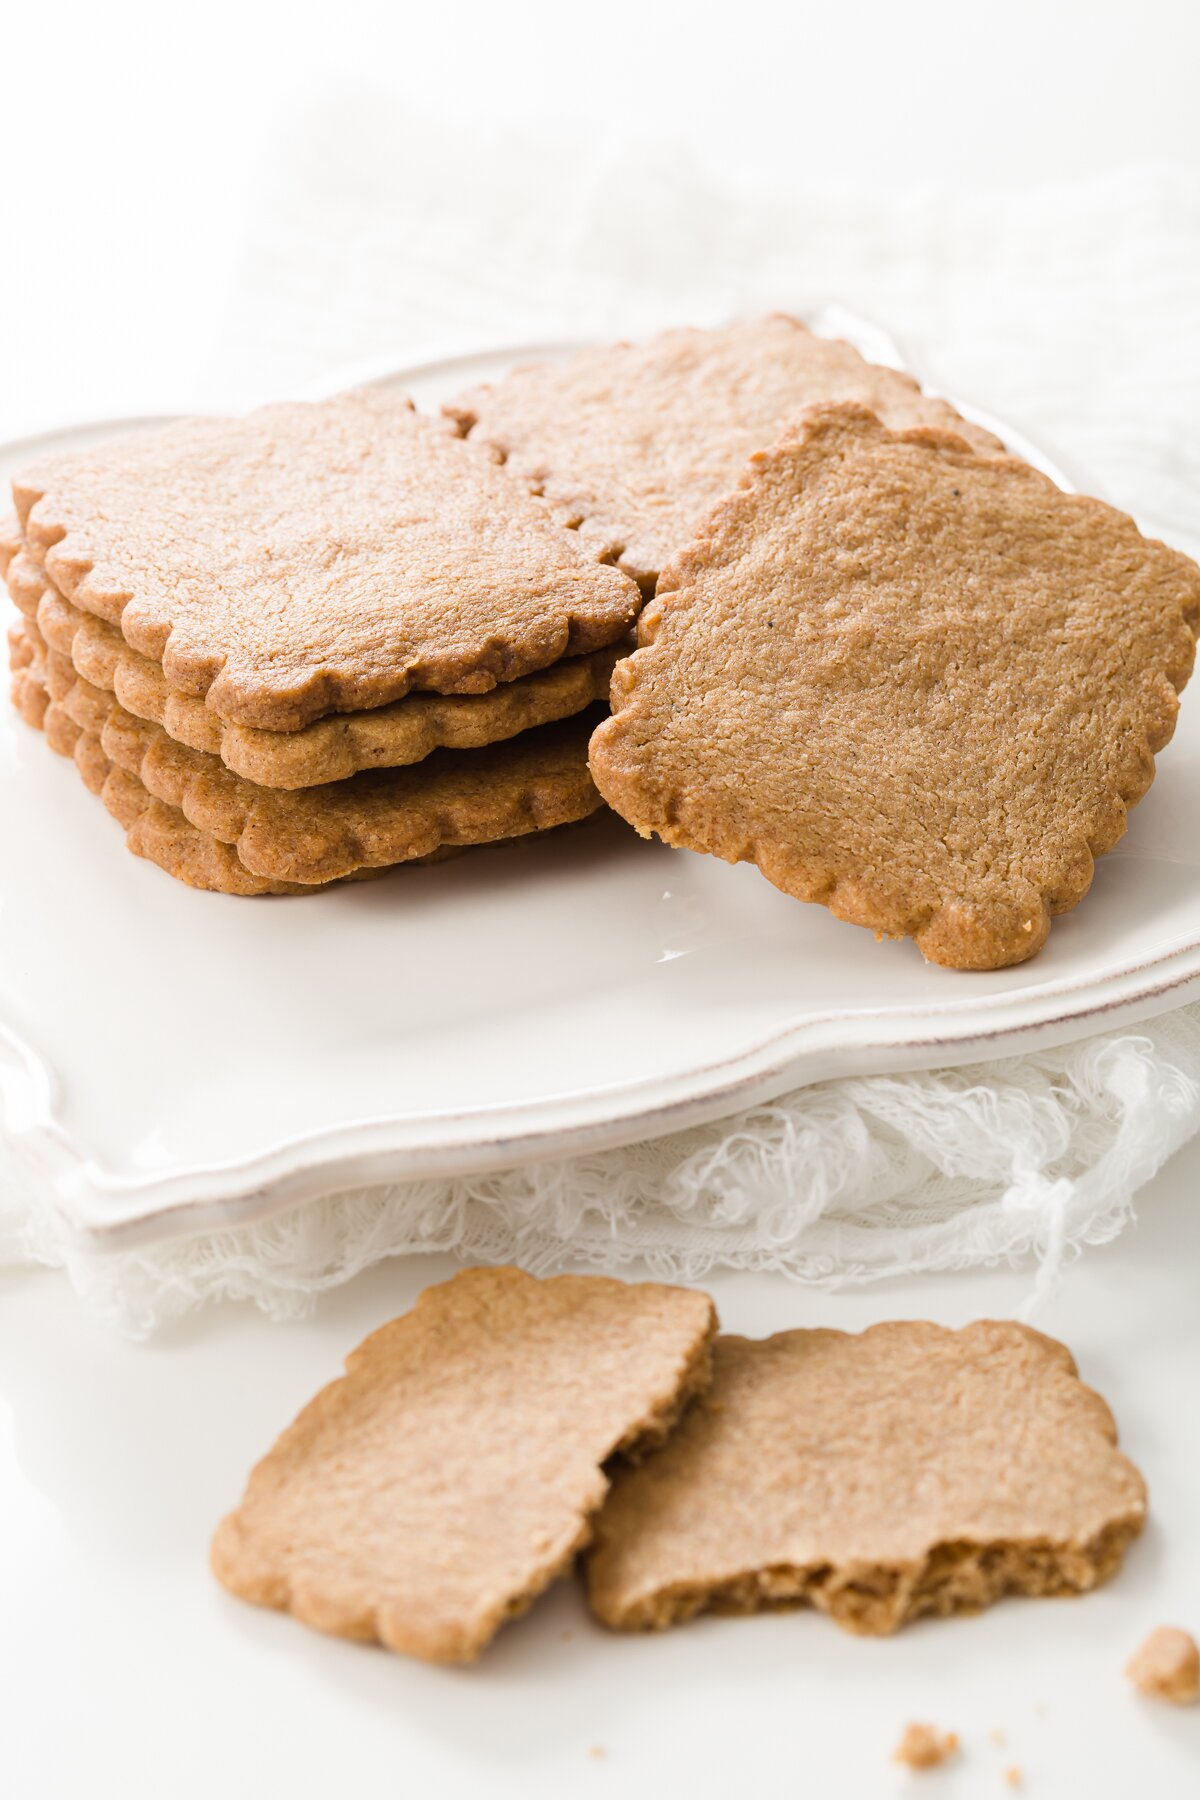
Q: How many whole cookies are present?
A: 6